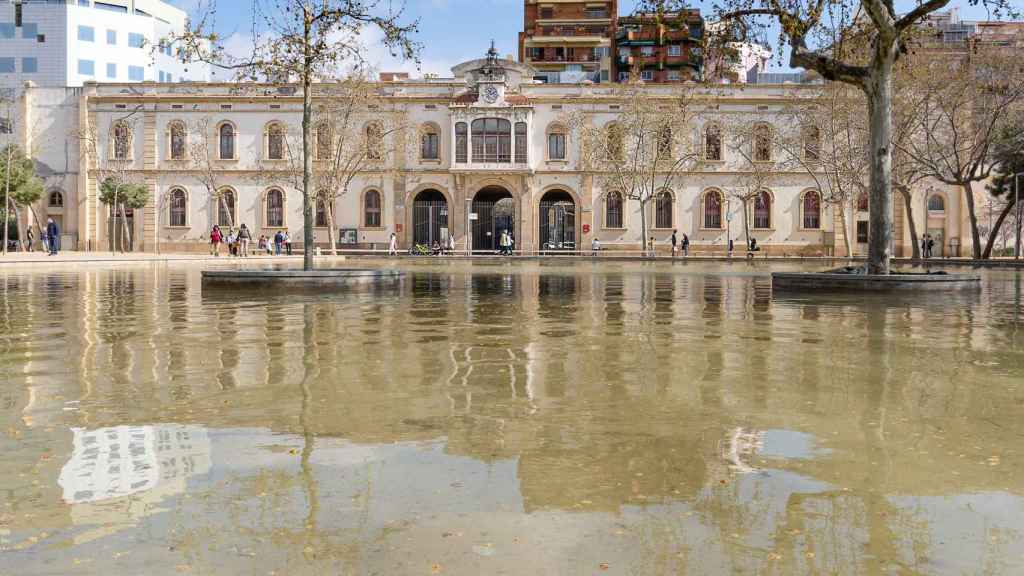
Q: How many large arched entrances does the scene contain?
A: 3